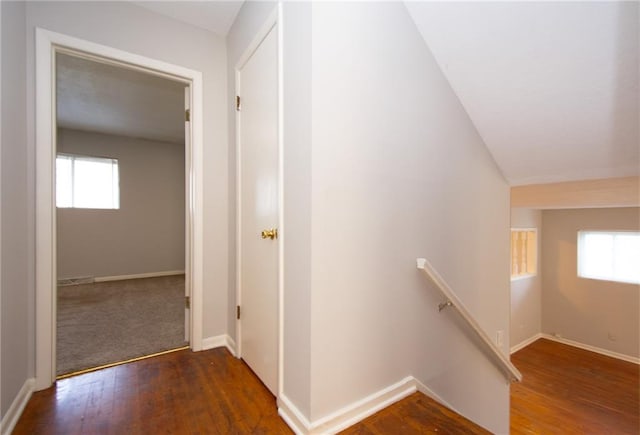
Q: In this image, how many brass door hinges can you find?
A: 4